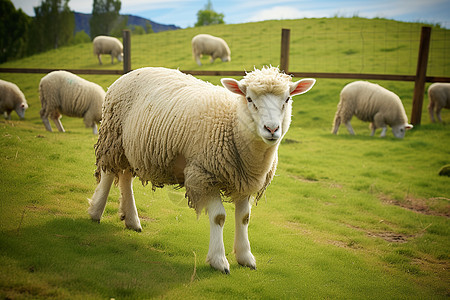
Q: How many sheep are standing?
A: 7